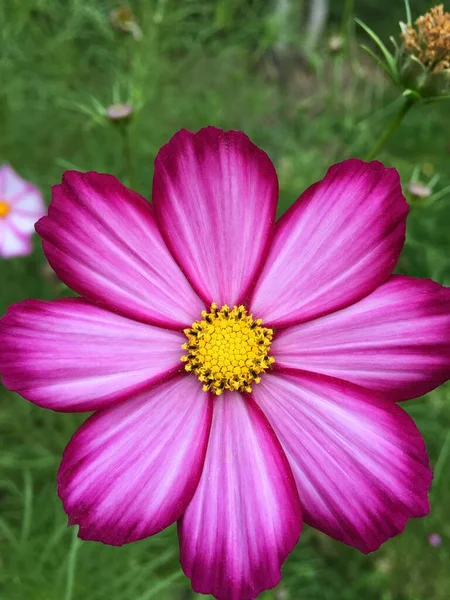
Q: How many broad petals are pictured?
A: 8